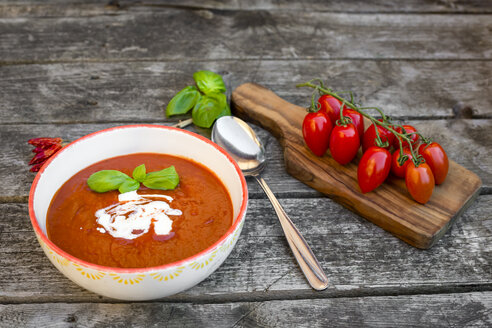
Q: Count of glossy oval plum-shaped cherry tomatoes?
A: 10